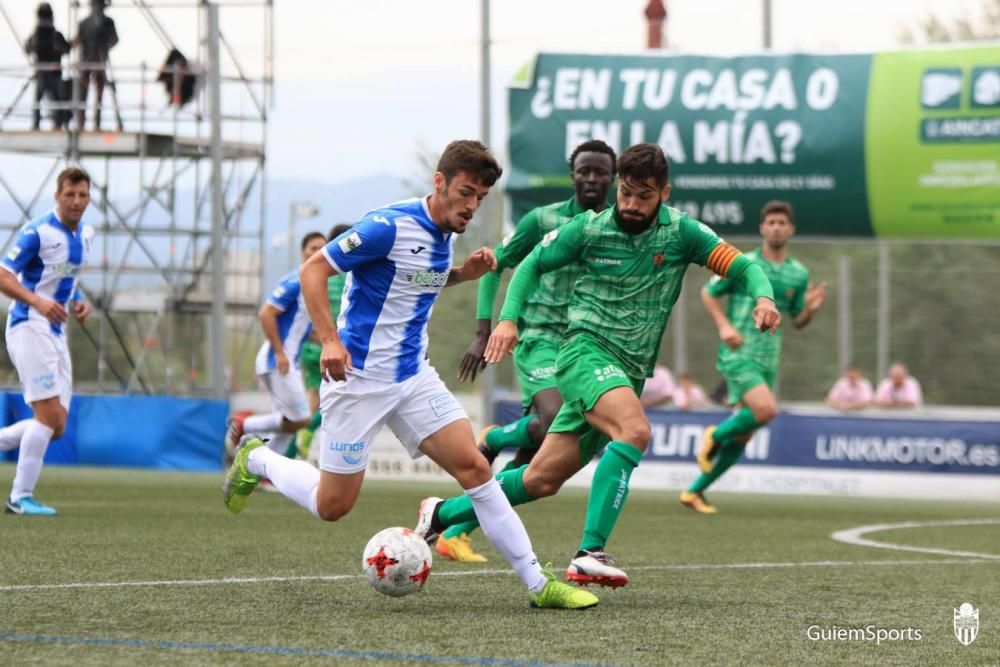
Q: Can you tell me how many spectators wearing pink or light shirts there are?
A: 4